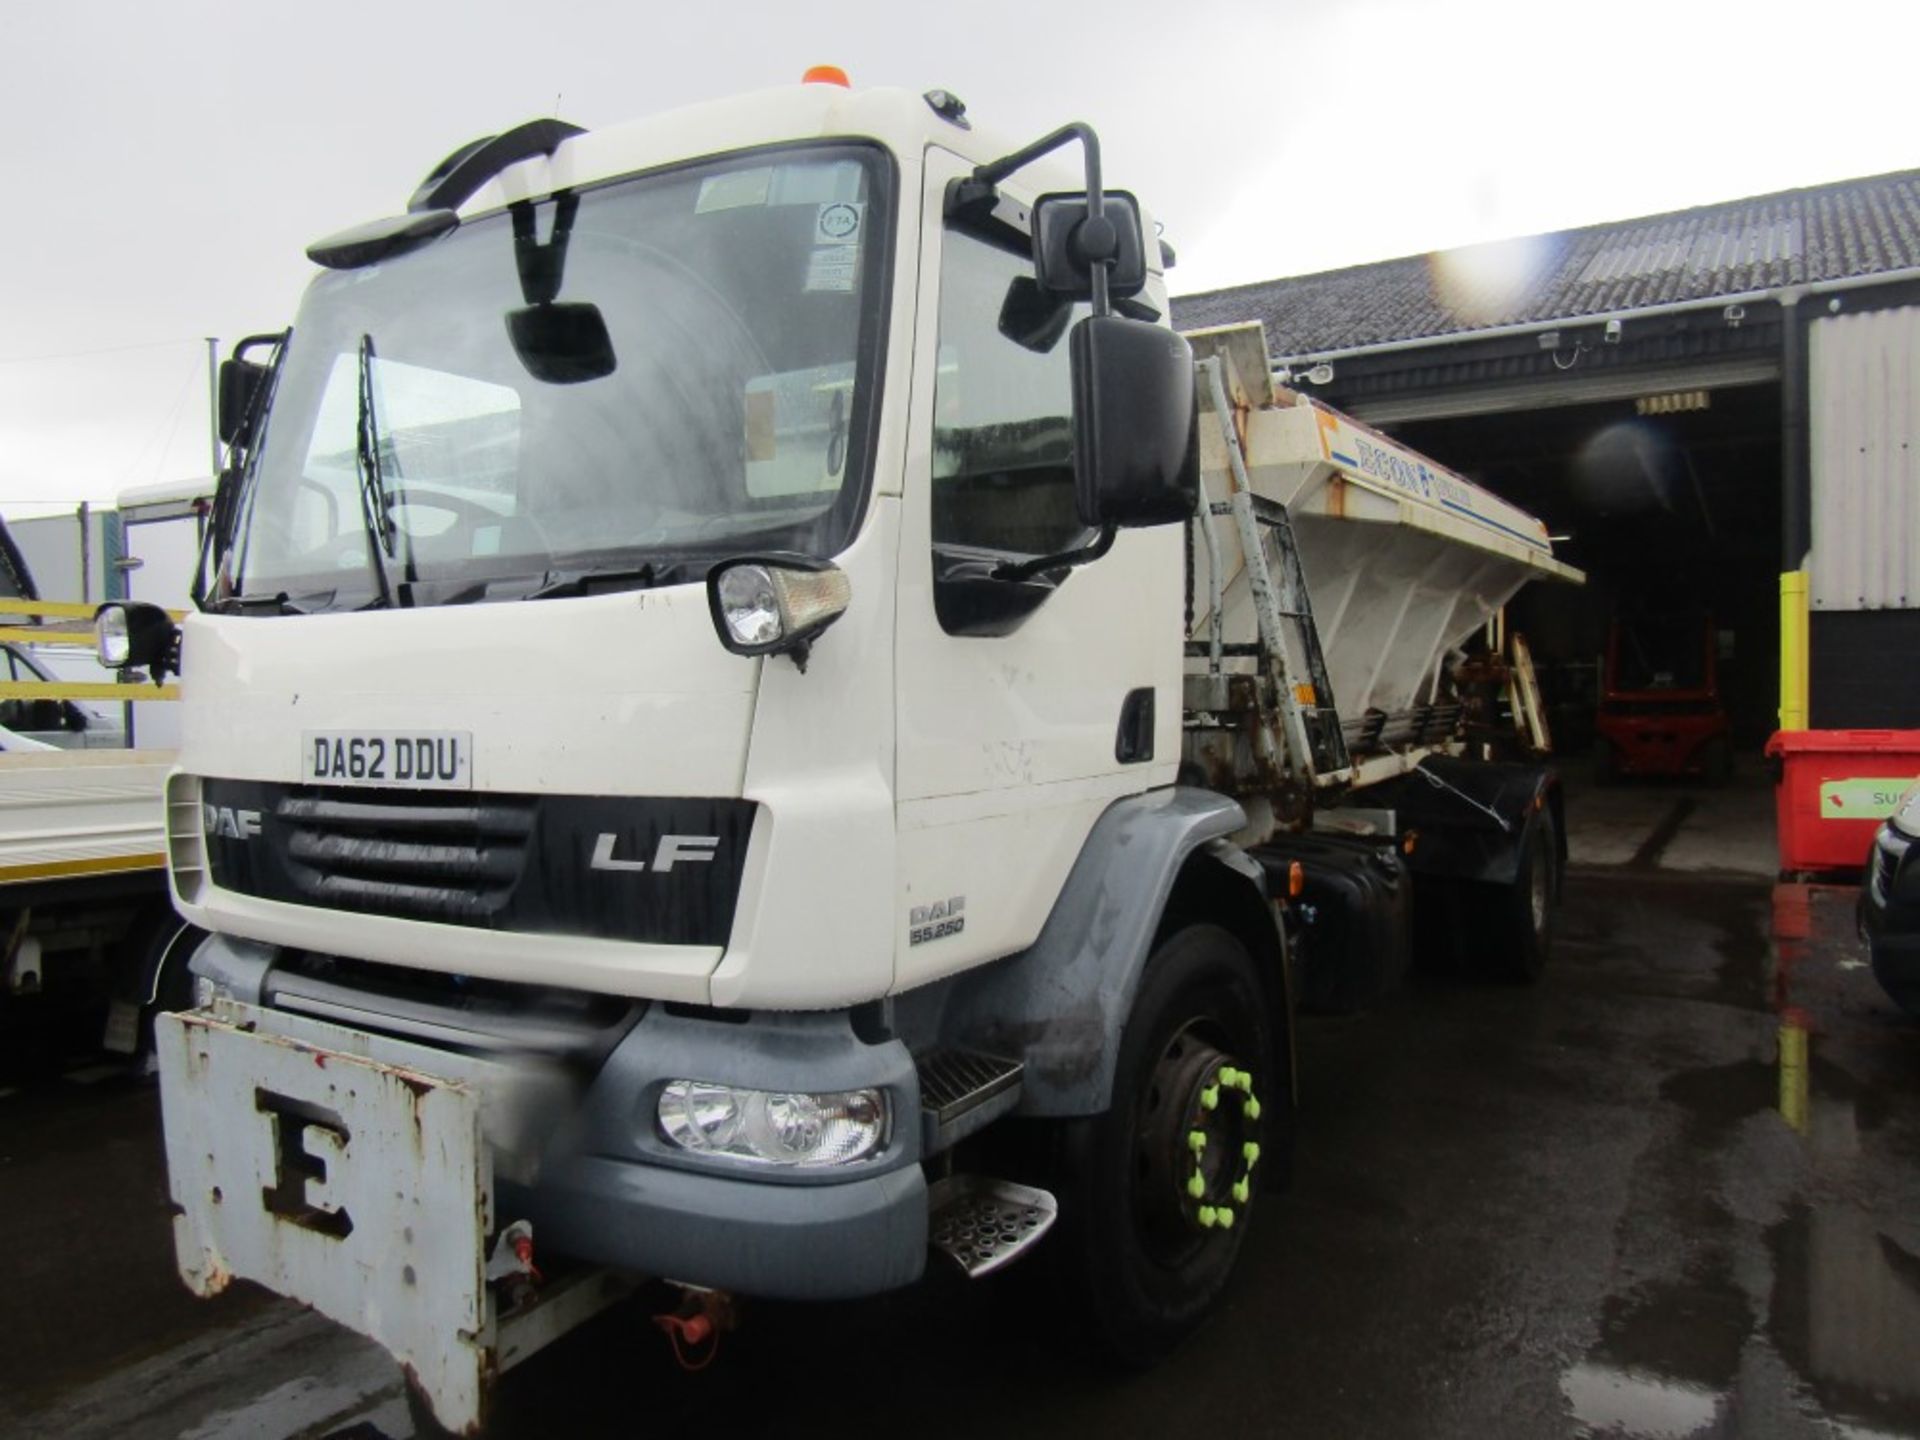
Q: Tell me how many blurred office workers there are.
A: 0